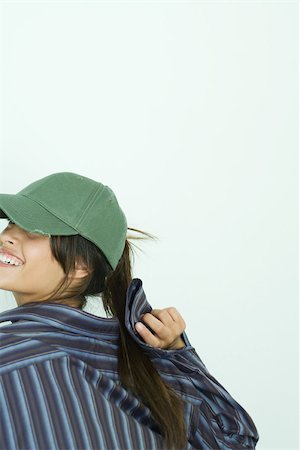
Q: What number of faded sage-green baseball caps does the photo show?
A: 1